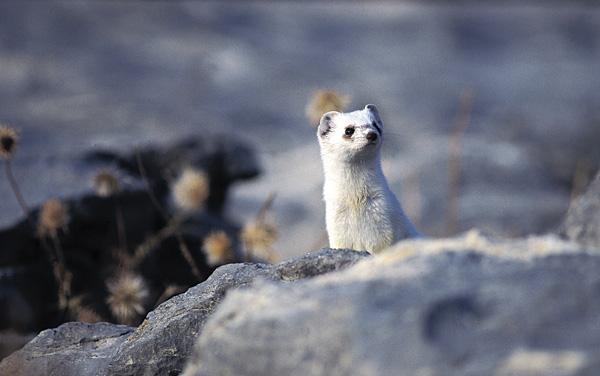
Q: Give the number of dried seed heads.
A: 8